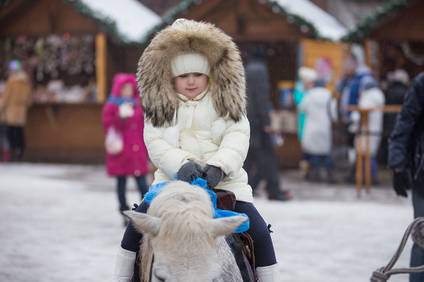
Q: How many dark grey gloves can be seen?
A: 2